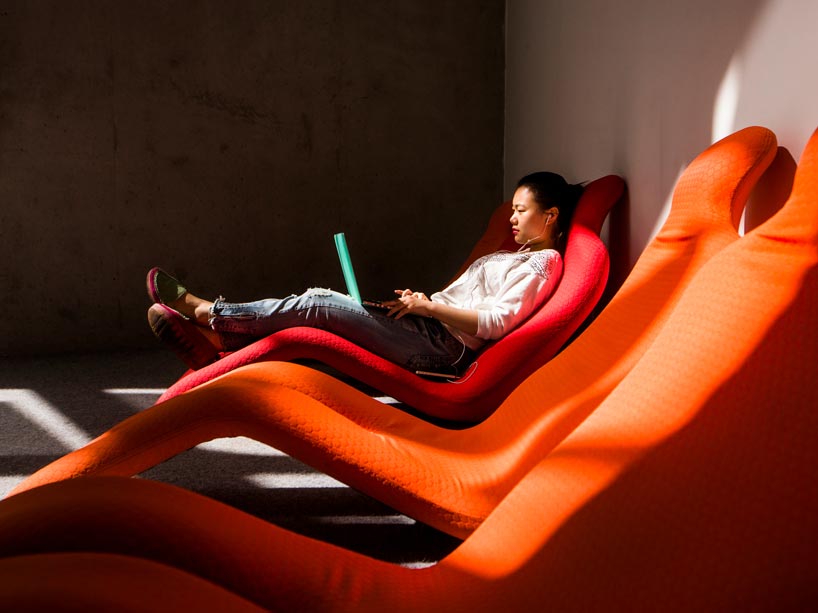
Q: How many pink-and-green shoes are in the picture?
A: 2